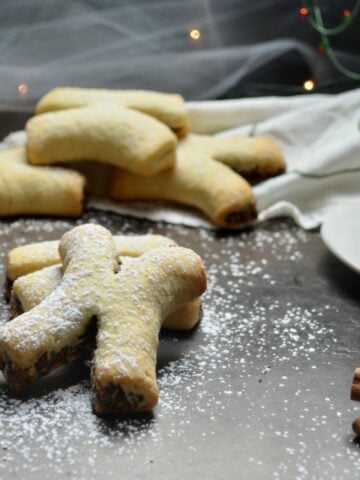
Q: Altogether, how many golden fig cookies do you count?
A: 5